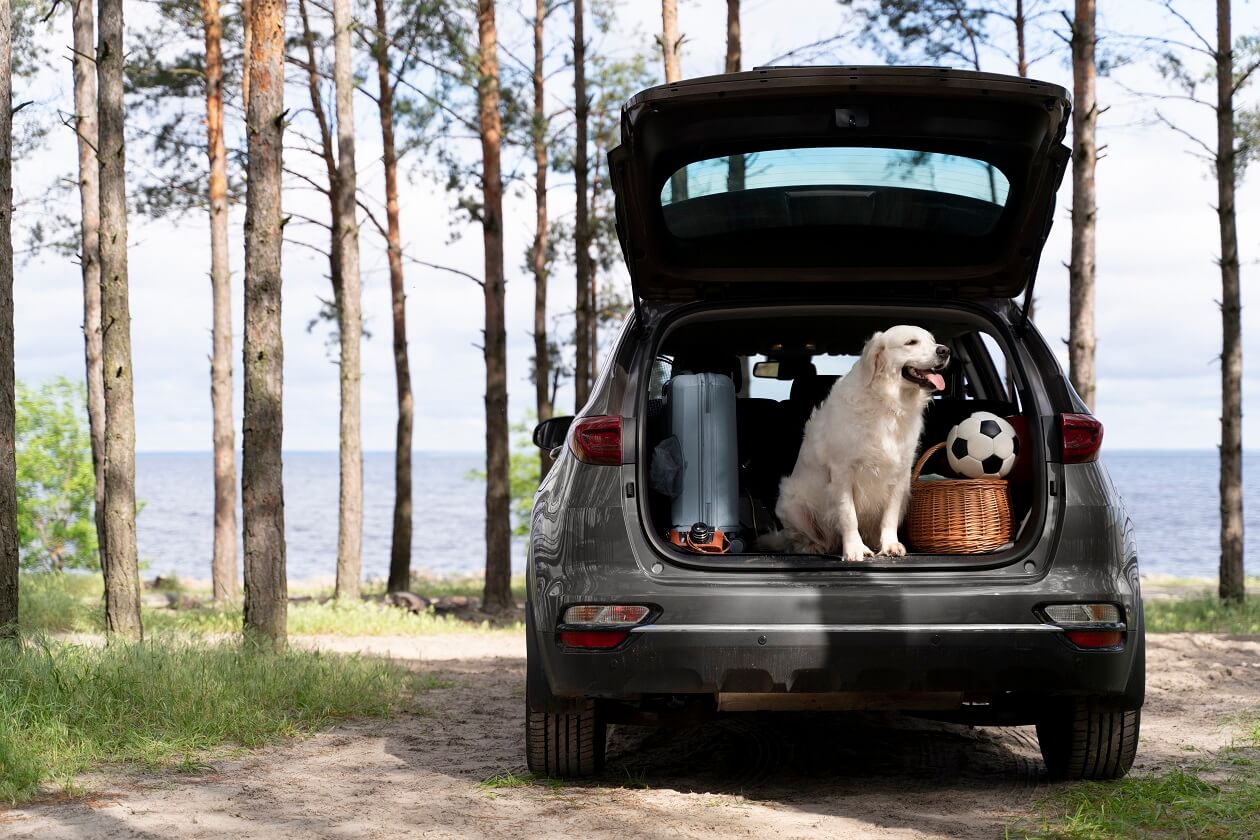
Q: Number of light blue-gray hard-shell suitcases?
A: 1